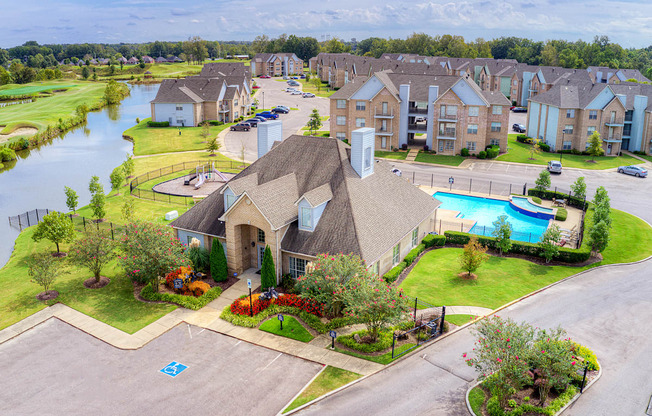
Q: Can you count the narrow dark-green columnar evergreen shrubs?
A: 2